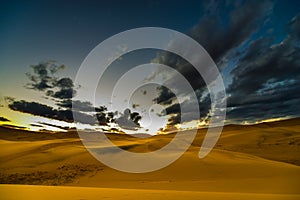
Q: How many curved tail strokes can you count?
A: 1